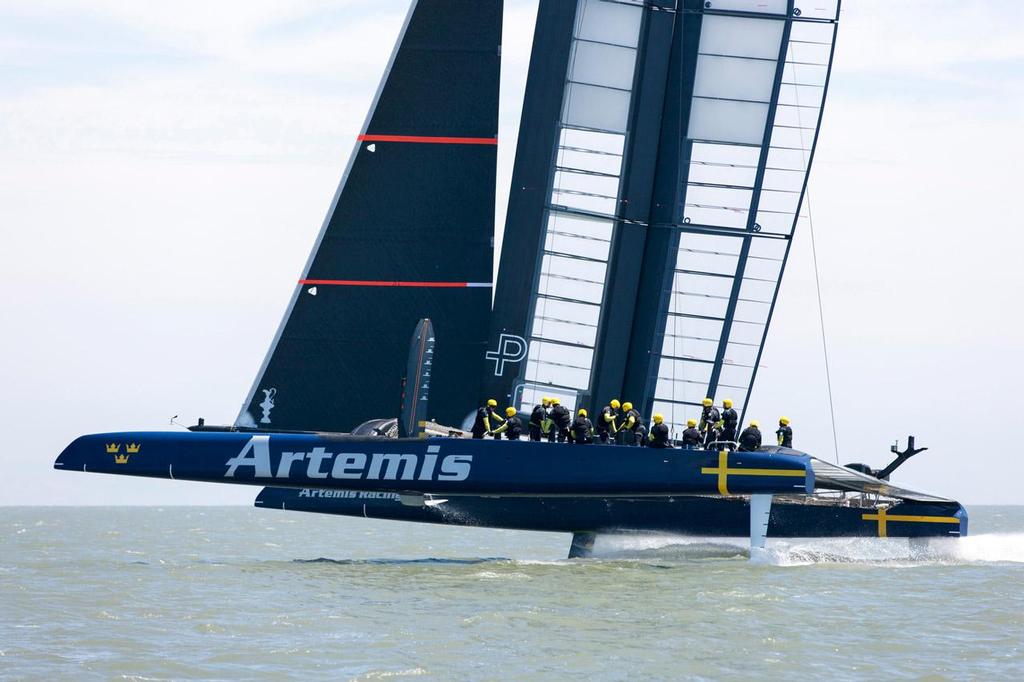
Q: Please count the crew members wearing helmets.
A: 13